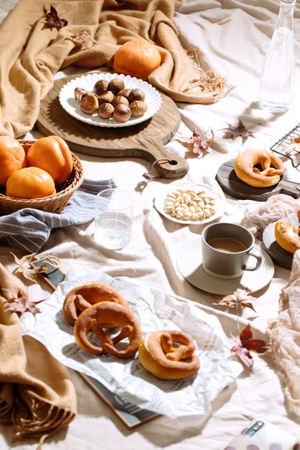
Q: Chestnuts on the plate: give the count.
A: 11